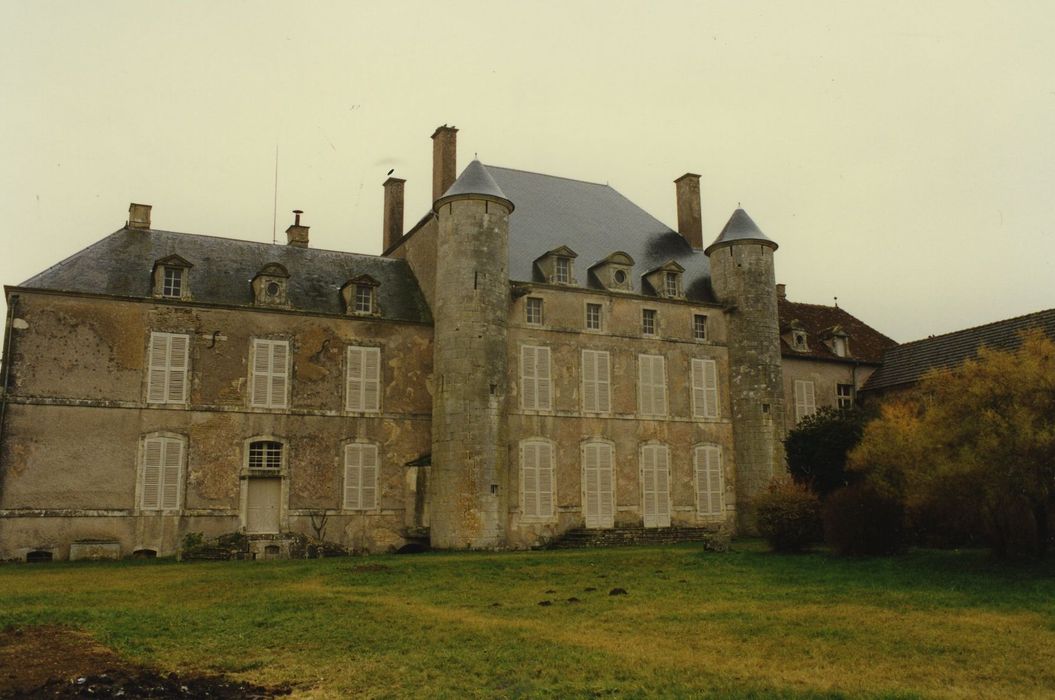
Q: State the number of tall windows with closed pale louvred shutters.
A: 14